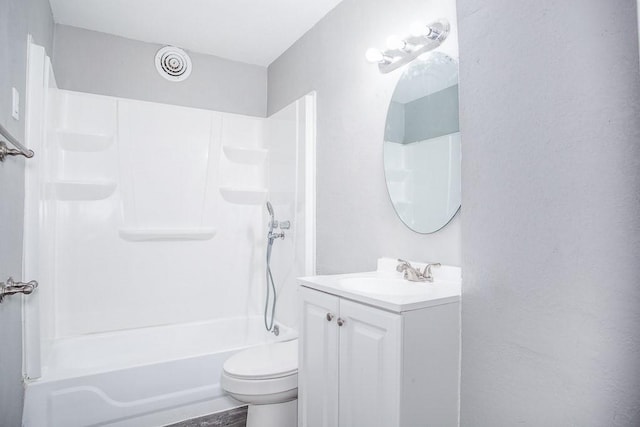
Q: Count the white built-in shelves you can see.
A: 5